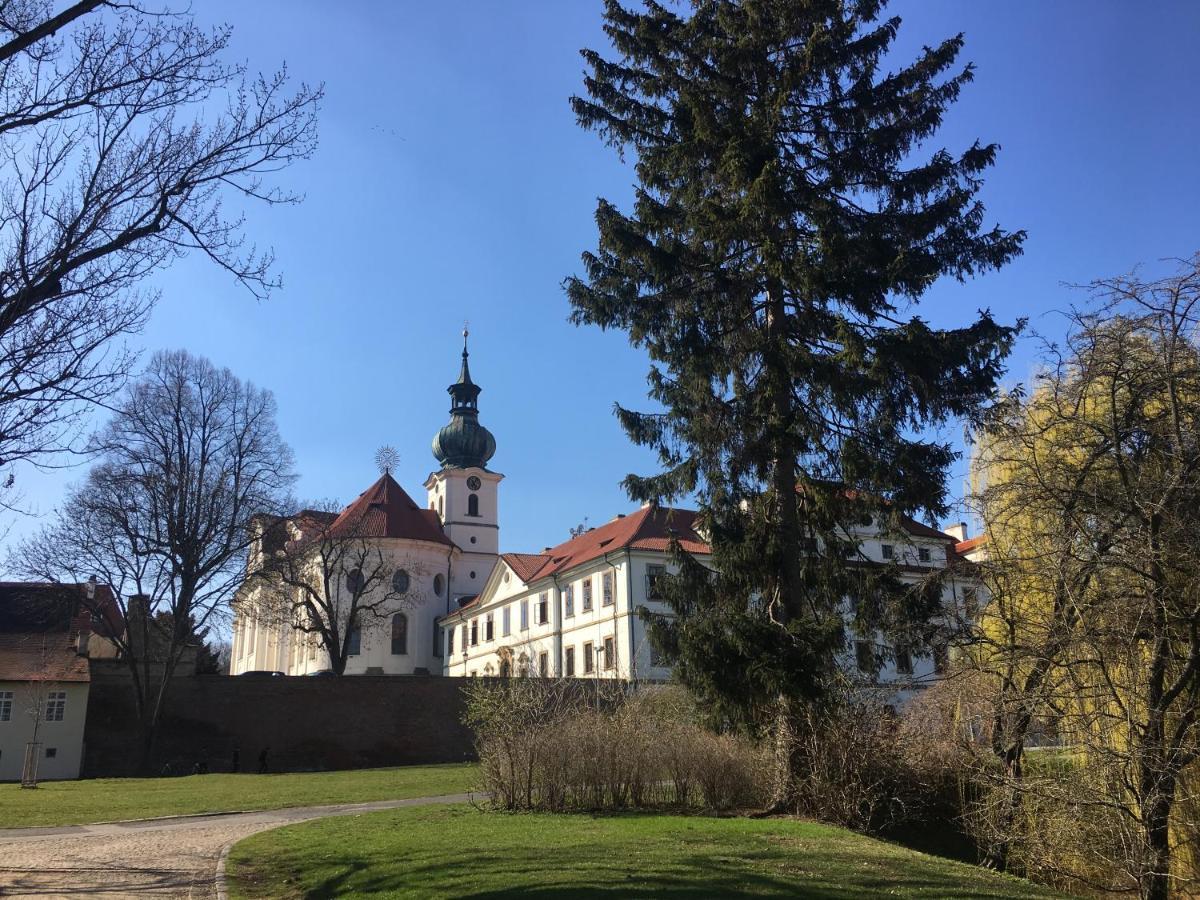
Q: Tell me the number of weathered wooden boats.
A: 0